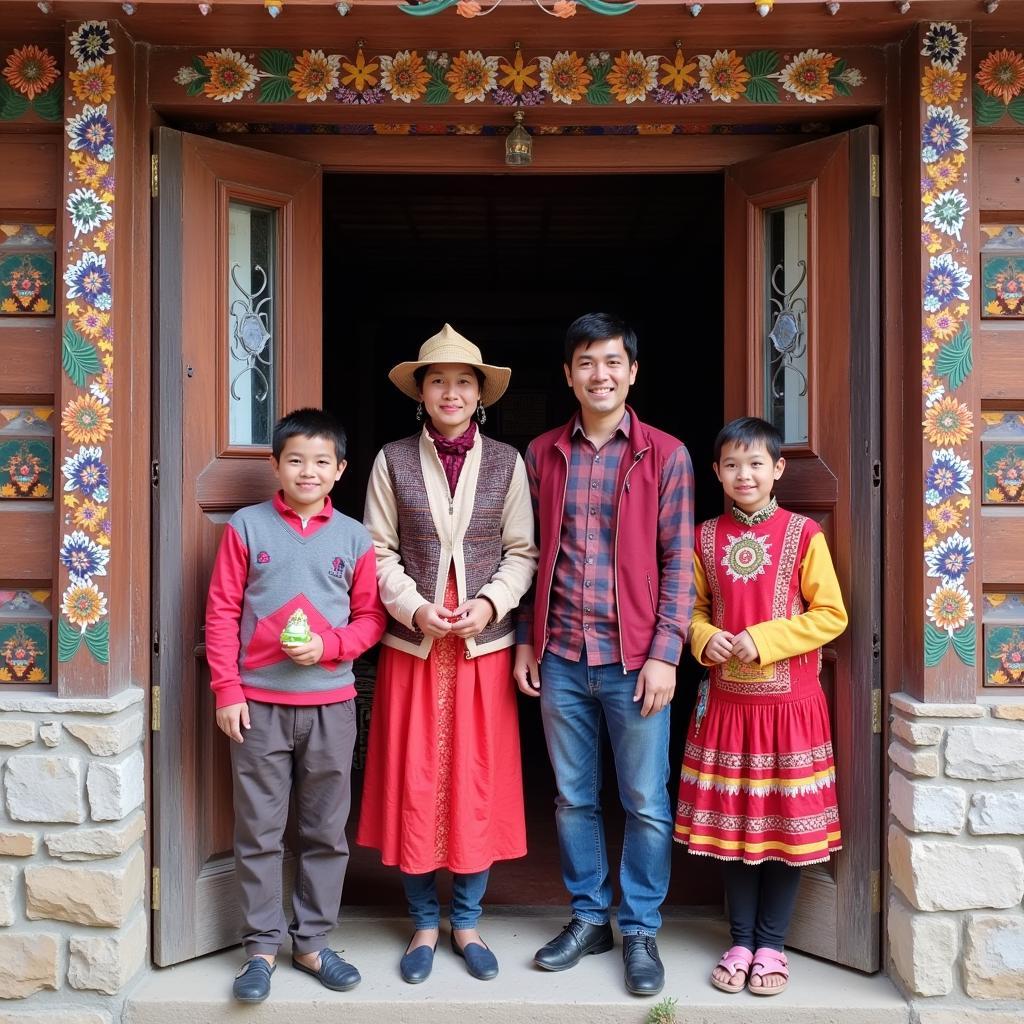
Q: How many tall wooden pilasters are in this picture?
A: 2